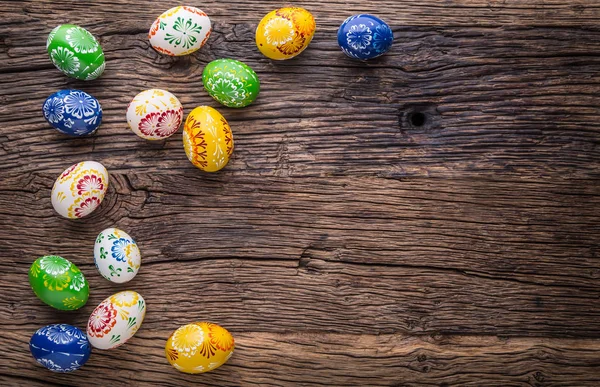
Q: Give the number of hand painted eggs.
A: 14